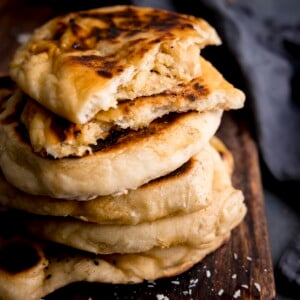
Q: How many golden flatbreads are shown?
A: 6